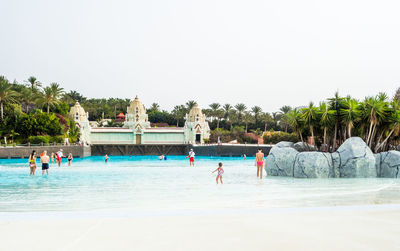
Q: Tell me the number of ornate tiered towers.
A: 3